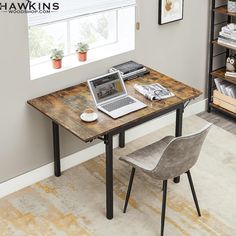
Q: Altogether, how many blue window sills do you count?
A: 0